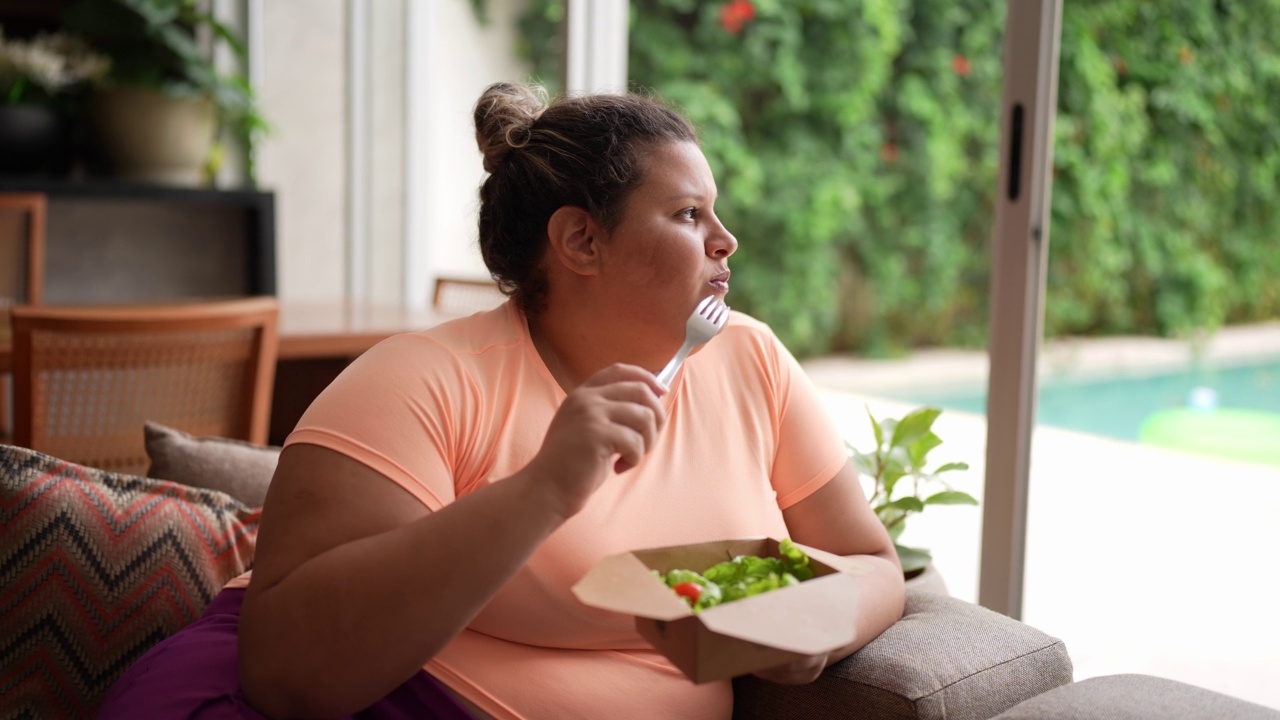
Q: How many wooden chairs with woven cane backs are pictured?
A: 3